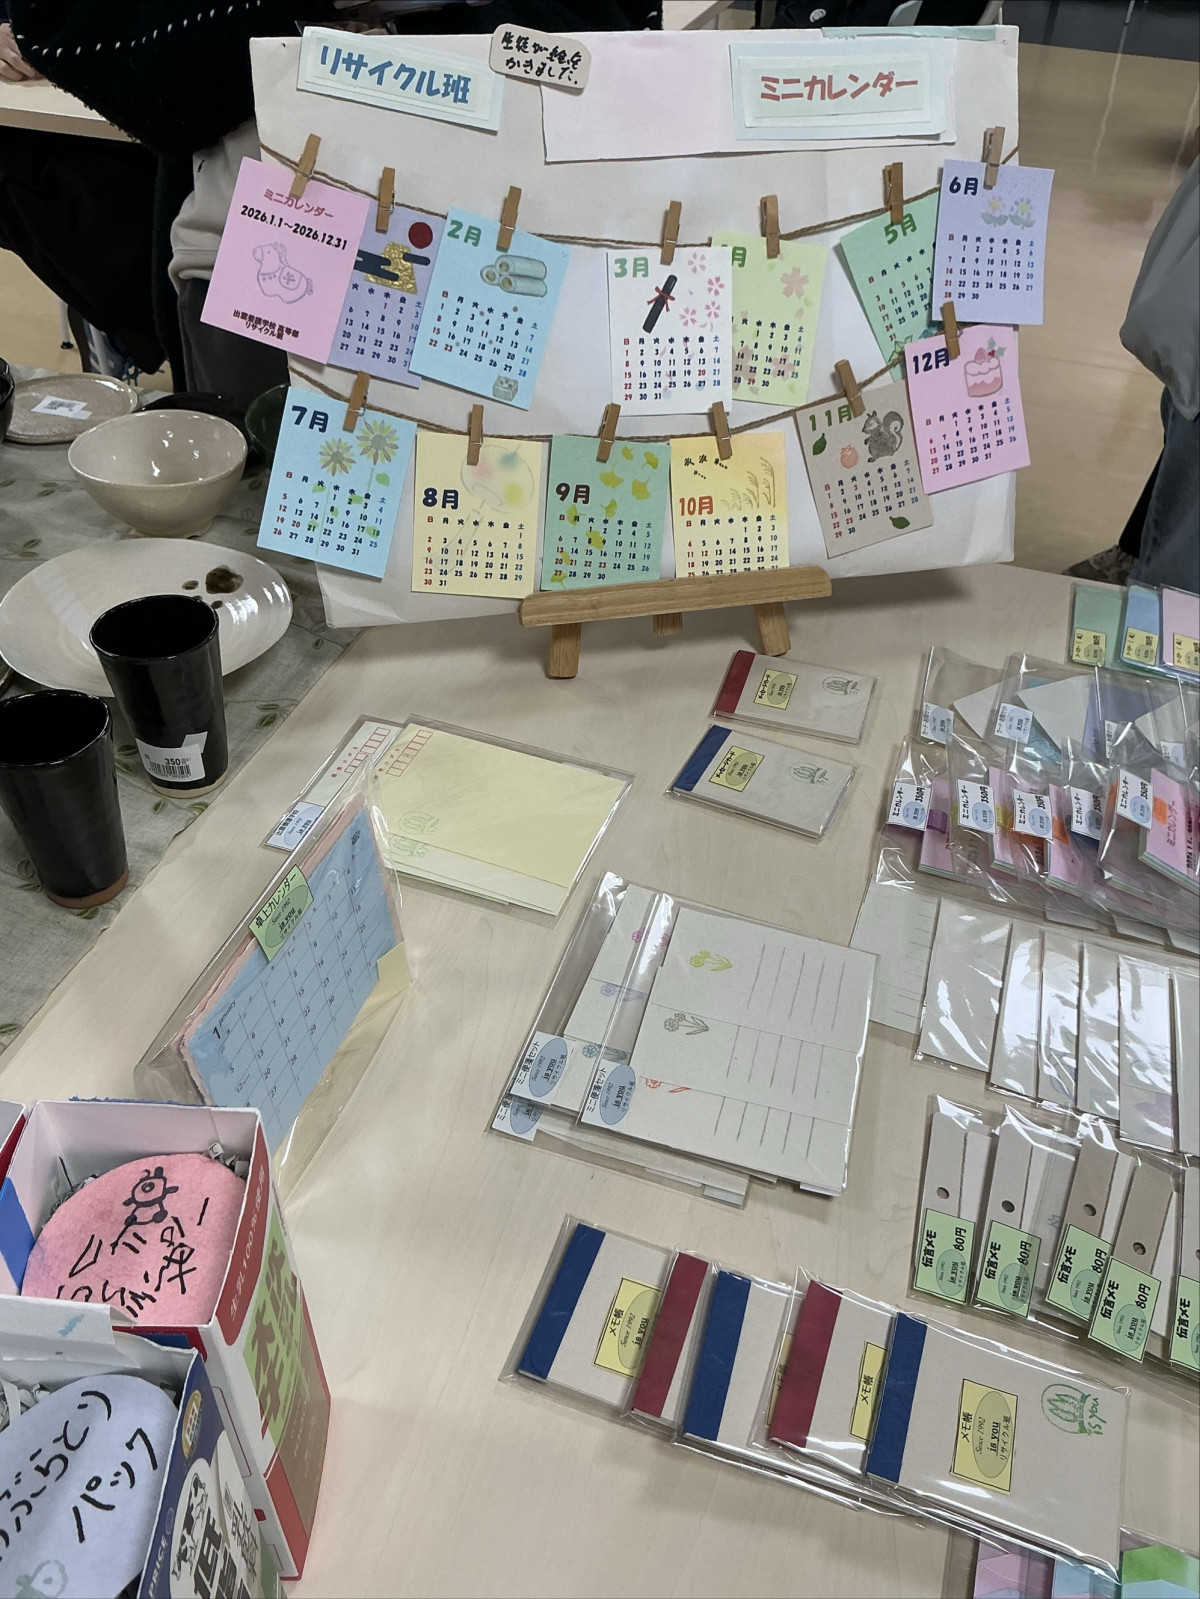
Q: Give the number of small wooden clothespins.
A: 13